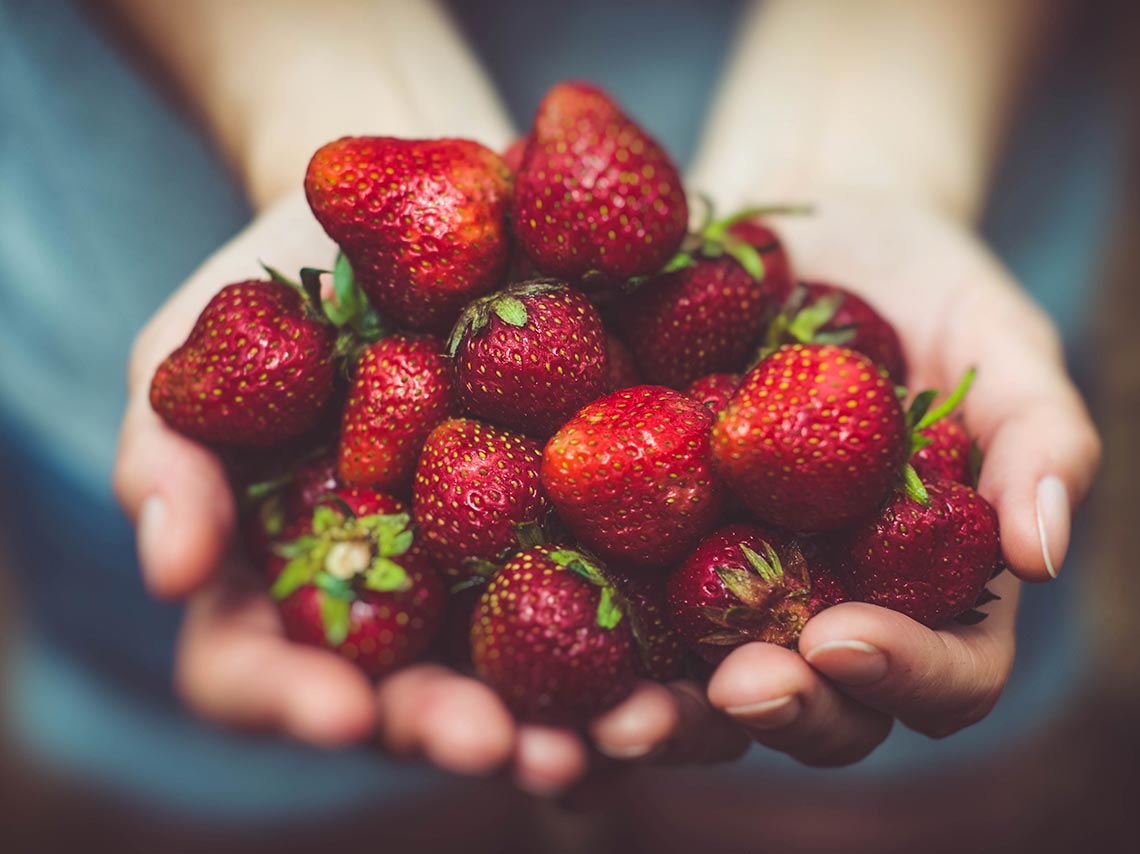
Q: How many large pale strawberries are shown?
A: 0